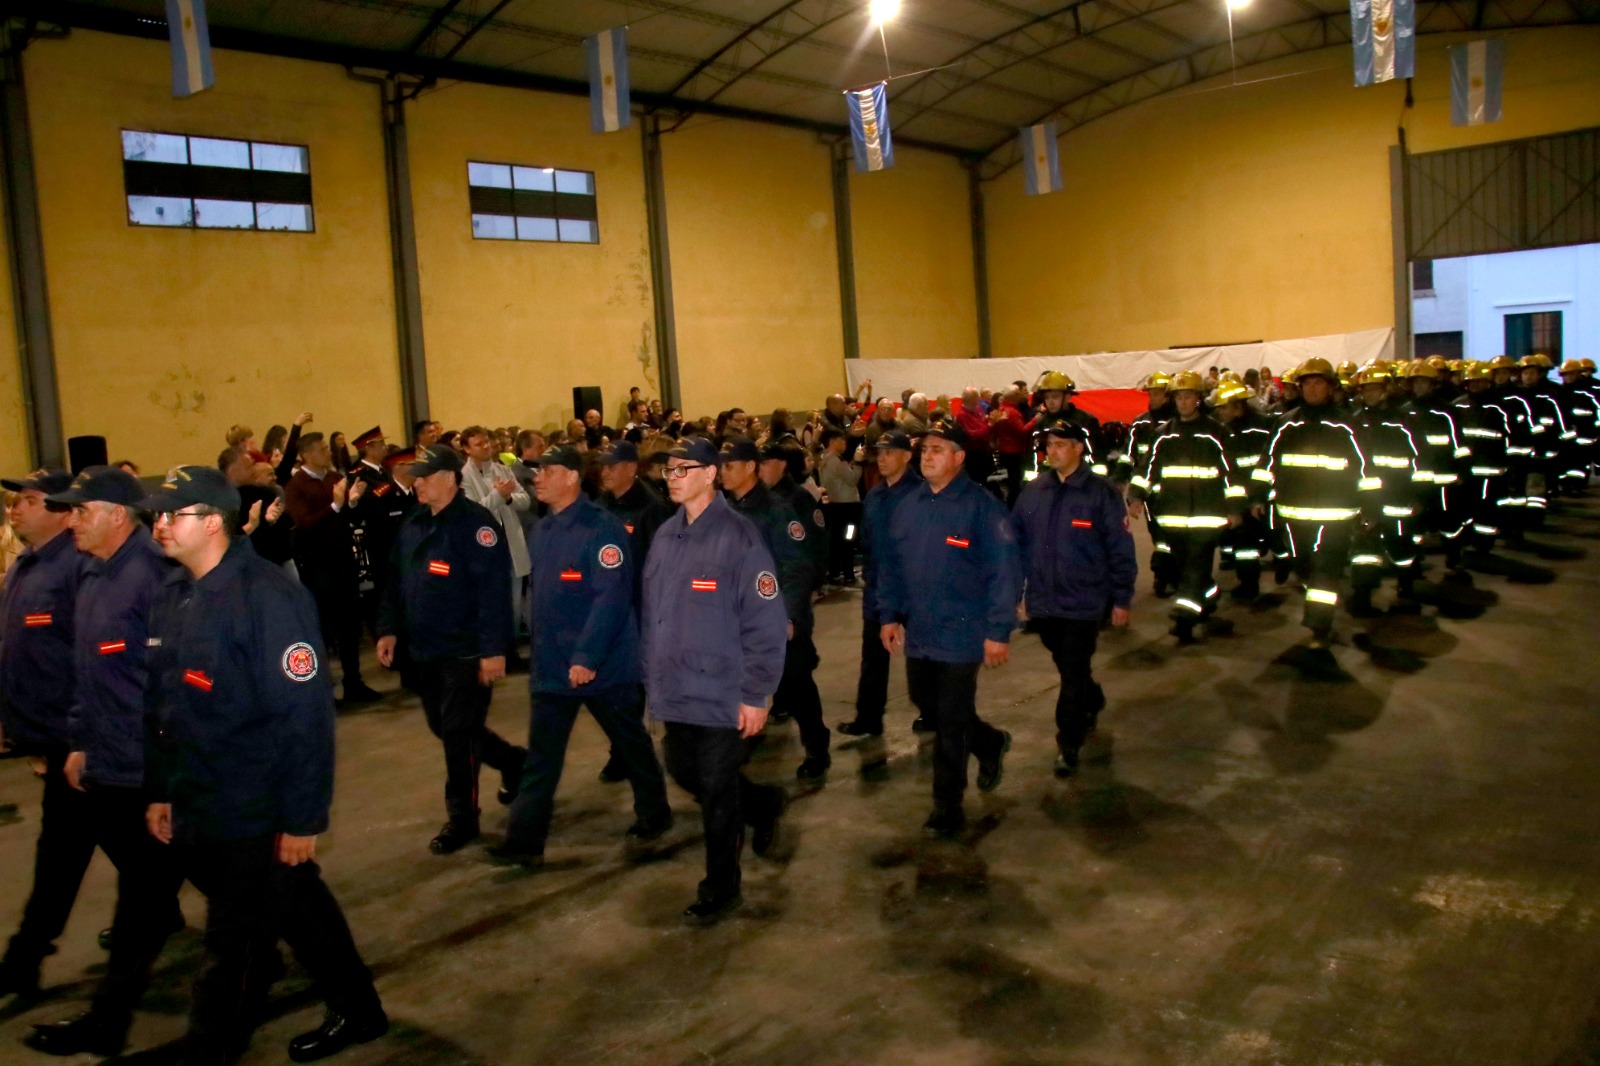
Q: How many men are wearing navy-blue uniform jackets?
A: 12